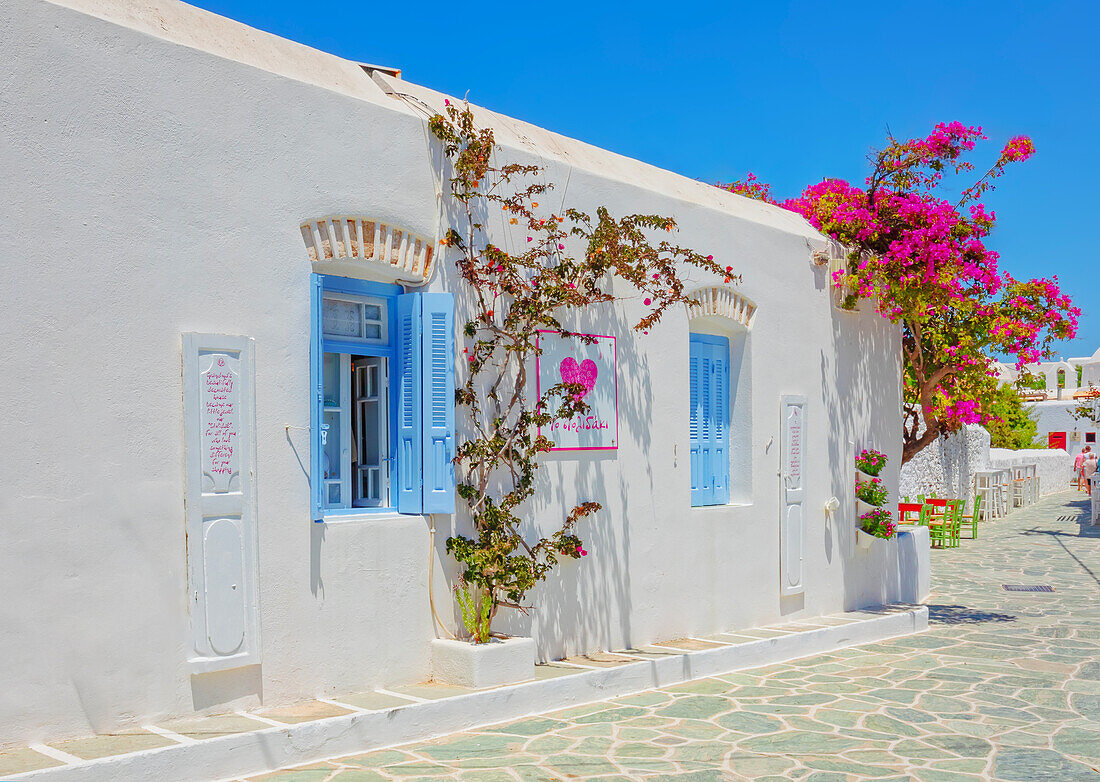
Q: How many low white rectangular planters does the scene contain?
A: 1